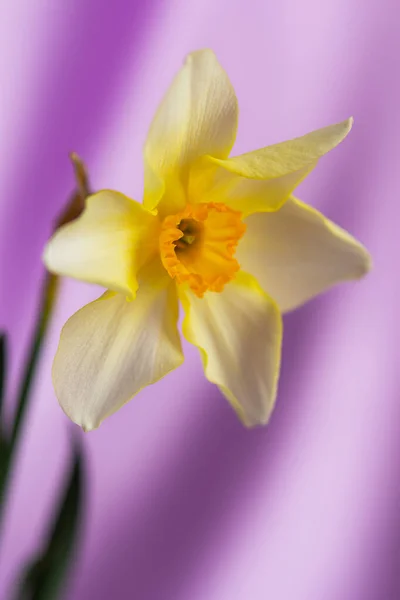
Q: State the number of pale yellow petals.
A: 6